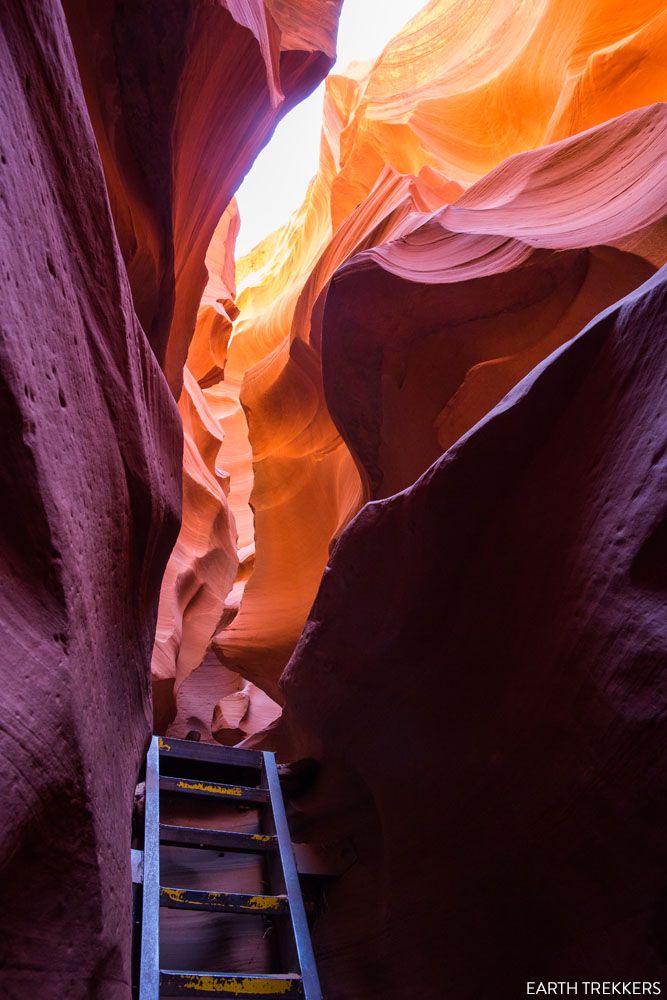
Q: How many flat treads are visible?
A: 5